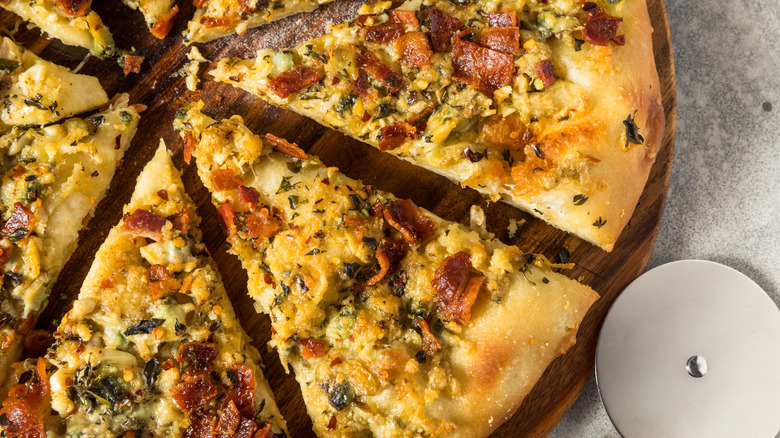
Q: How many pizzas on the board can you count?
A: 1